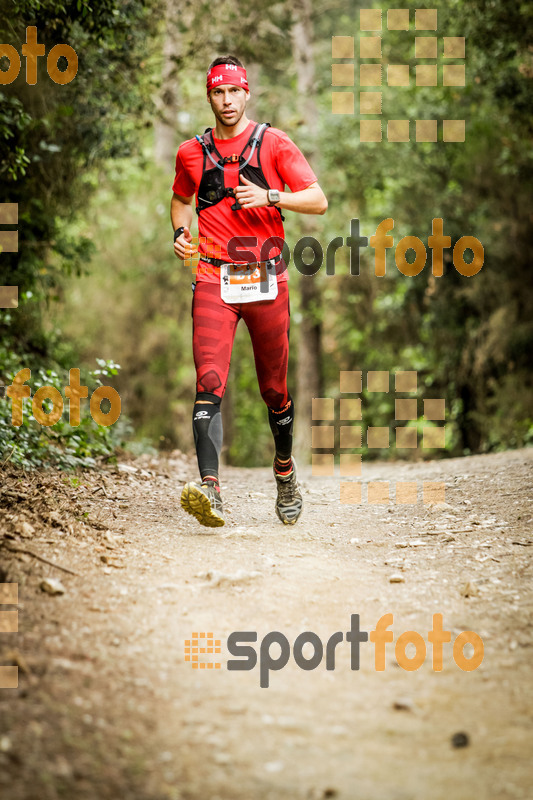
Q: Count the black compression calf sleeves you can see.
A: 2